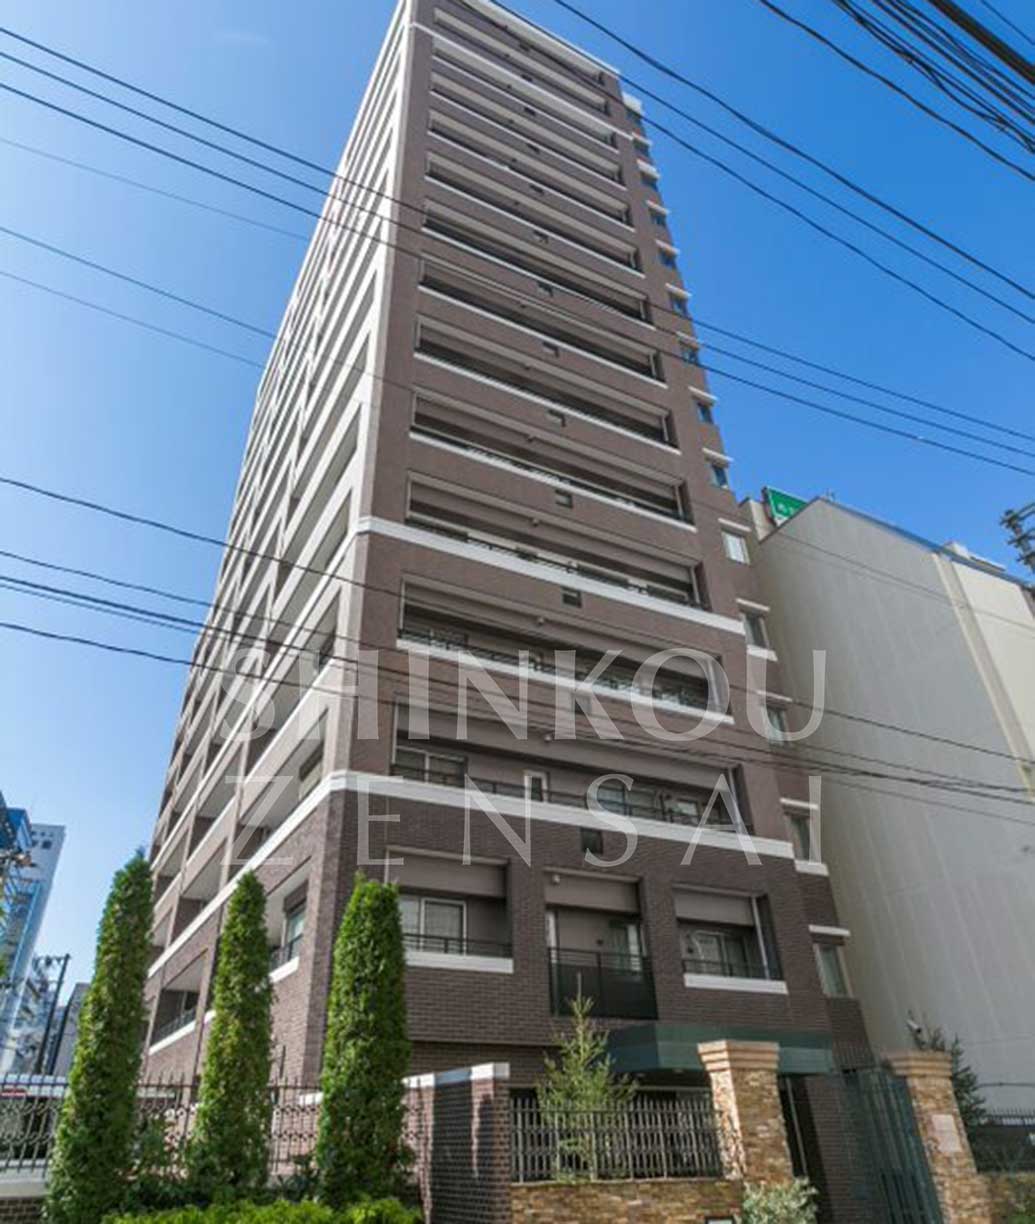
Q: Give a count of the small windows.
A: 14